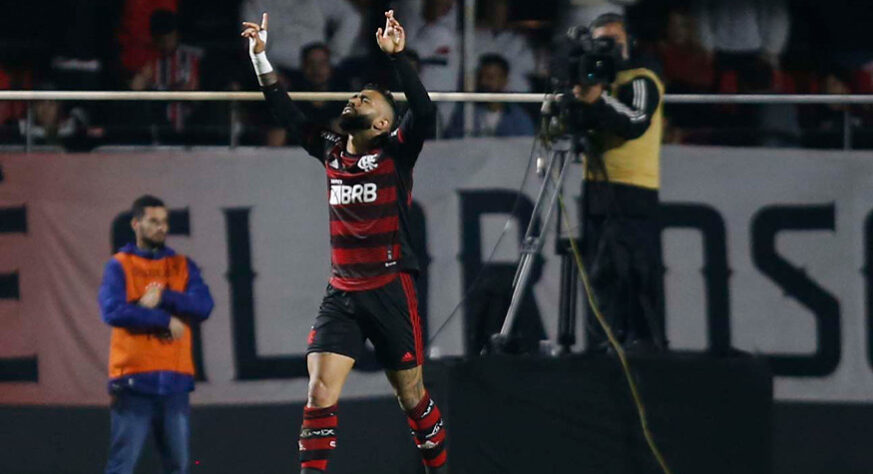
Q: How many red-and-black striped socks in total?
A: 2